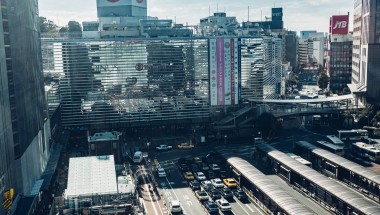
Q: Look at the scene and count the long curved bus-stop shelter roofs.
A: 3